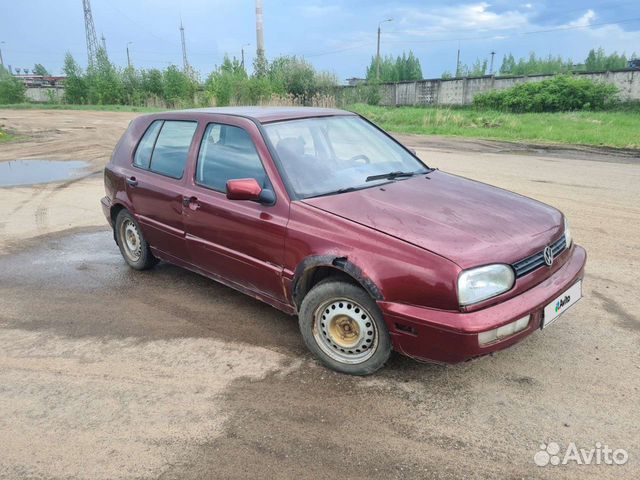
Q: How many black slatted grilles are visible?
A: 1